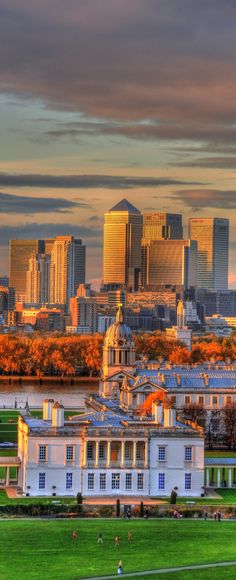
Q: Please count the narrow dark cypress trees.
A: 4